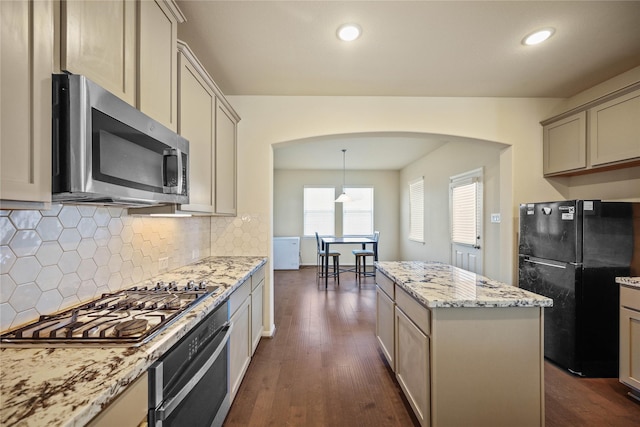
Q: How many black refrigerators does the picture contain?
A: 1